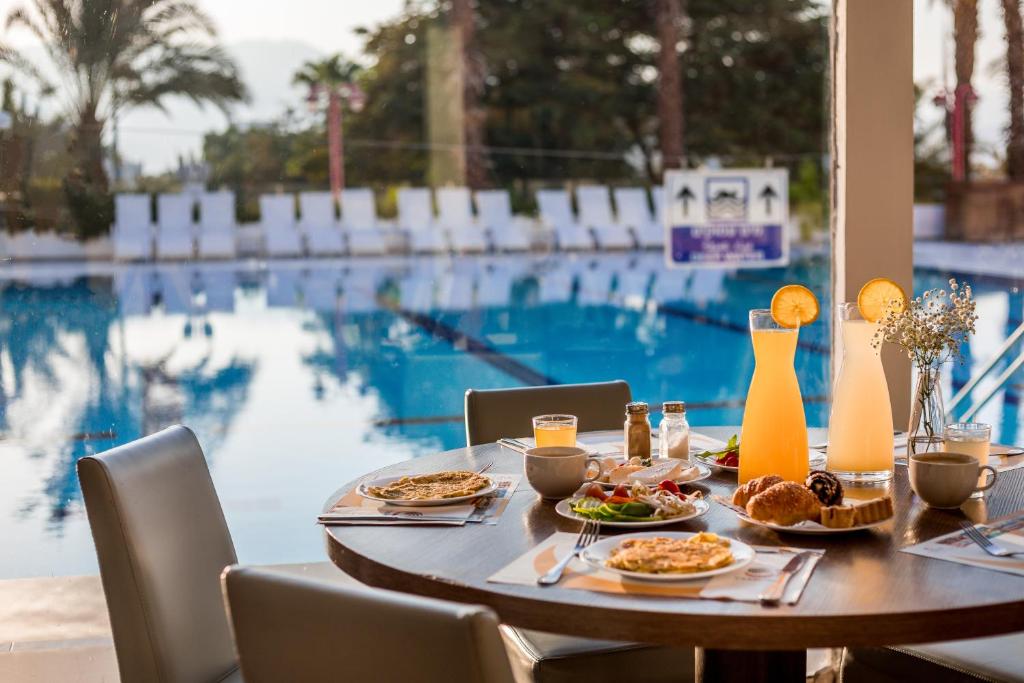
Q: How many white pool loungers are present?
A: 13